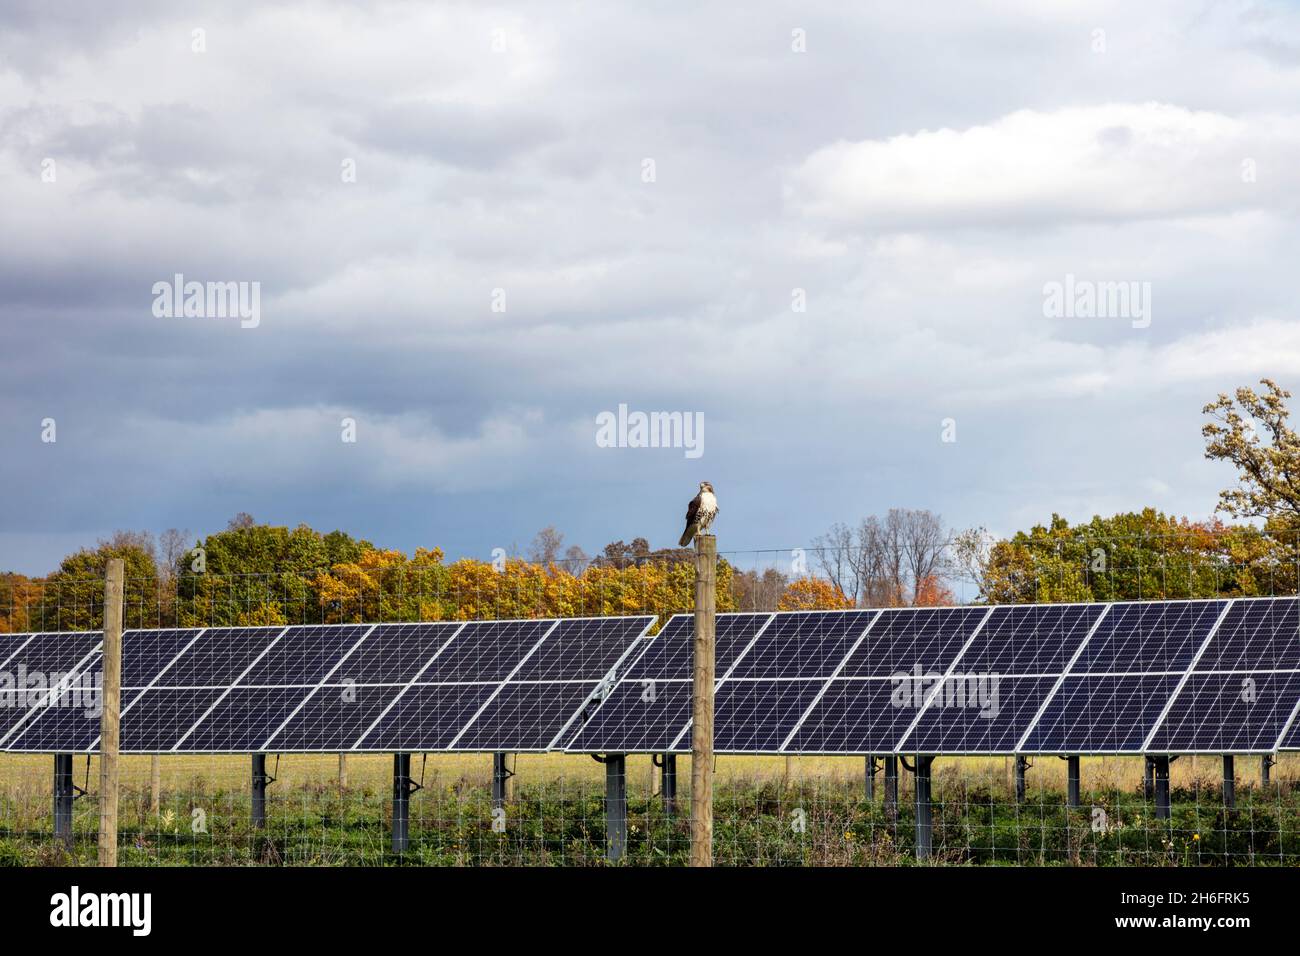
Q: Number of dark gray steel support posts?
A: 15